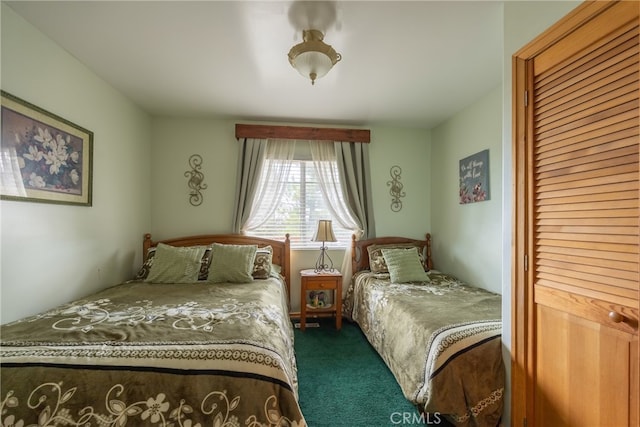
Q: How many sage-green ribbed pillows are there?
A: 3